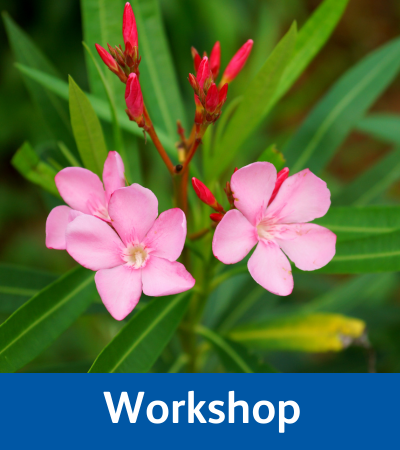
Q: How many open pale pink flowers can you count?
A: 3